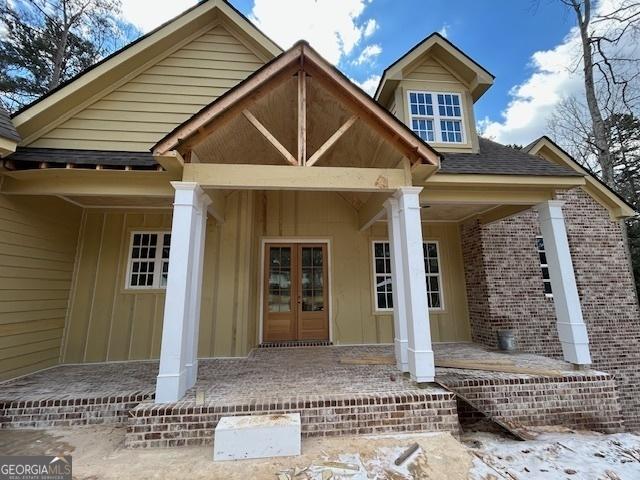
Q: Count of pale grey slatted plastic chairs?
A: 0